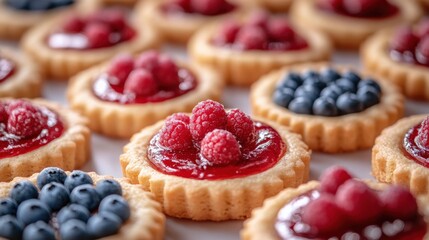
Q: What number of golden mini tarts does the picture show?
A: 14